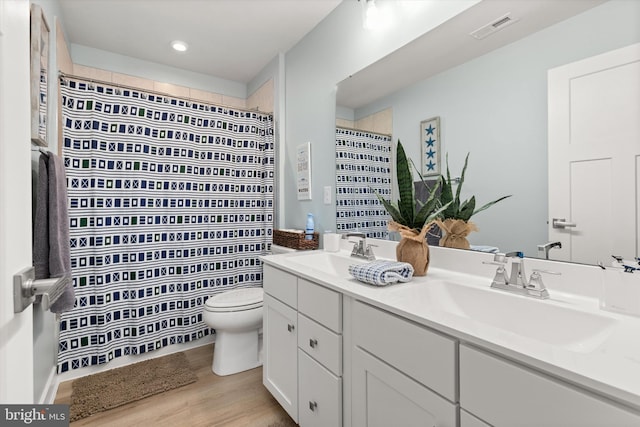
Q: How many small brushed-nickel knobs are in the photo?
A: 3